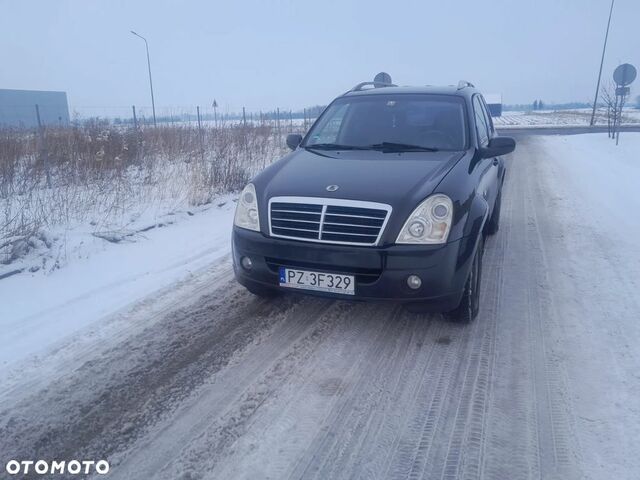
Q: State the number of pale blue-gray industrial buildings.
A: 1